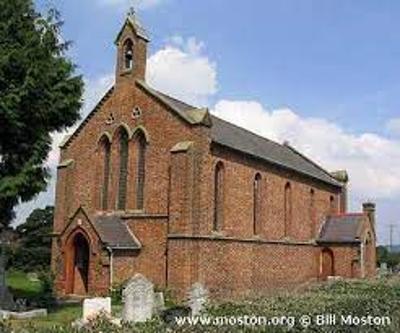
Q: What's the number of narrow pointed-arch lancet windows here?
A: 8